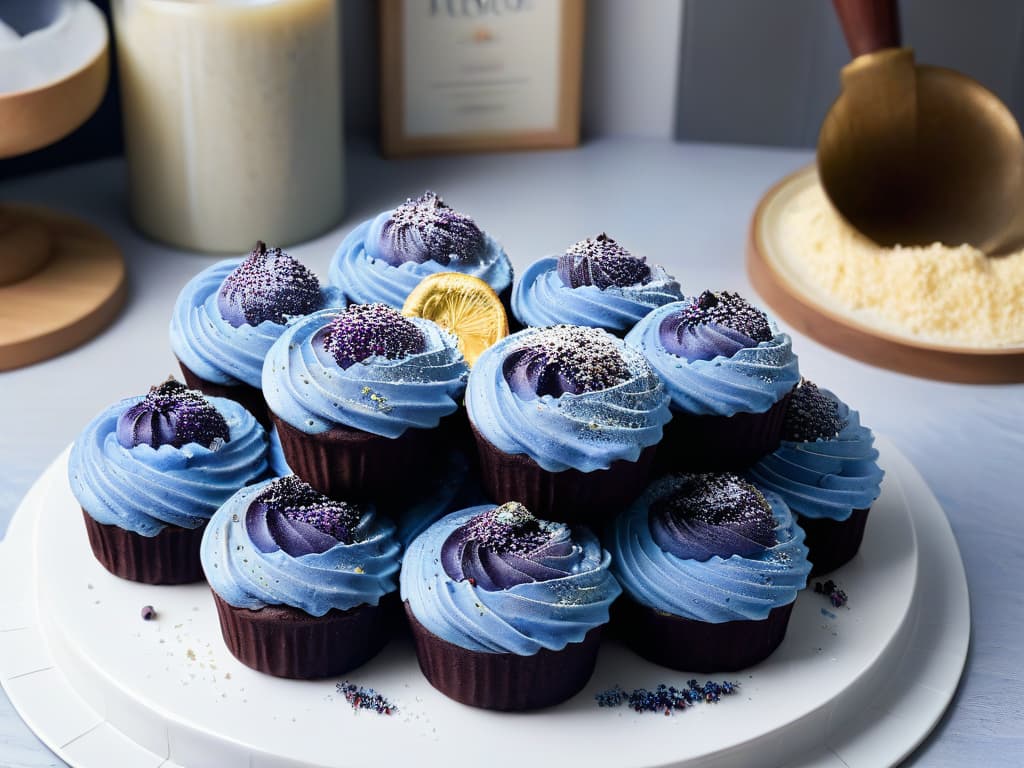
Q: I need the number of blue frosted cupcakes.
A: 11